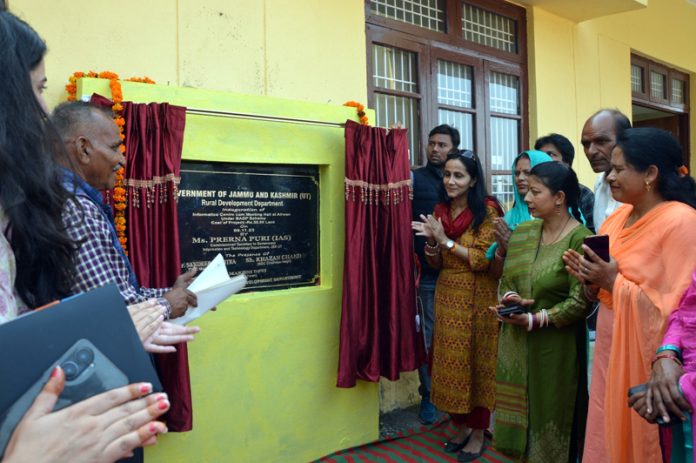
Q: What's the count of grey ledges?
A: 0